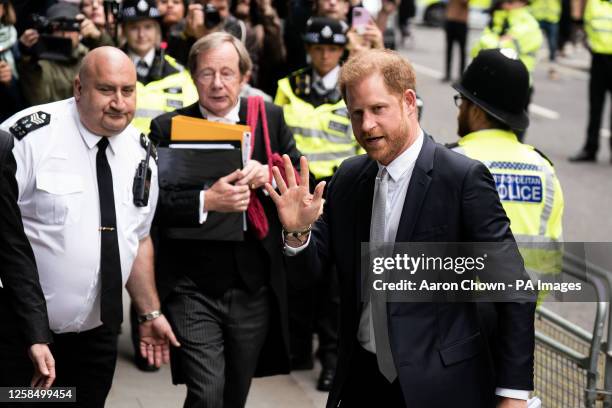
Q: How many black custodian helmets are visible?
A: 1